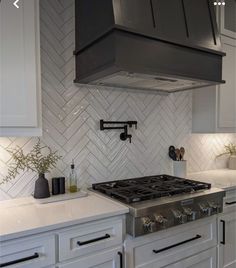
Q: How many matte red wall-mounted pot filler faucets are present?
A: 0